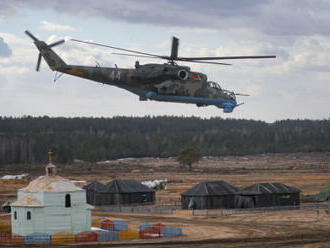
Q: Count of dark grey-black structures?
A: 4